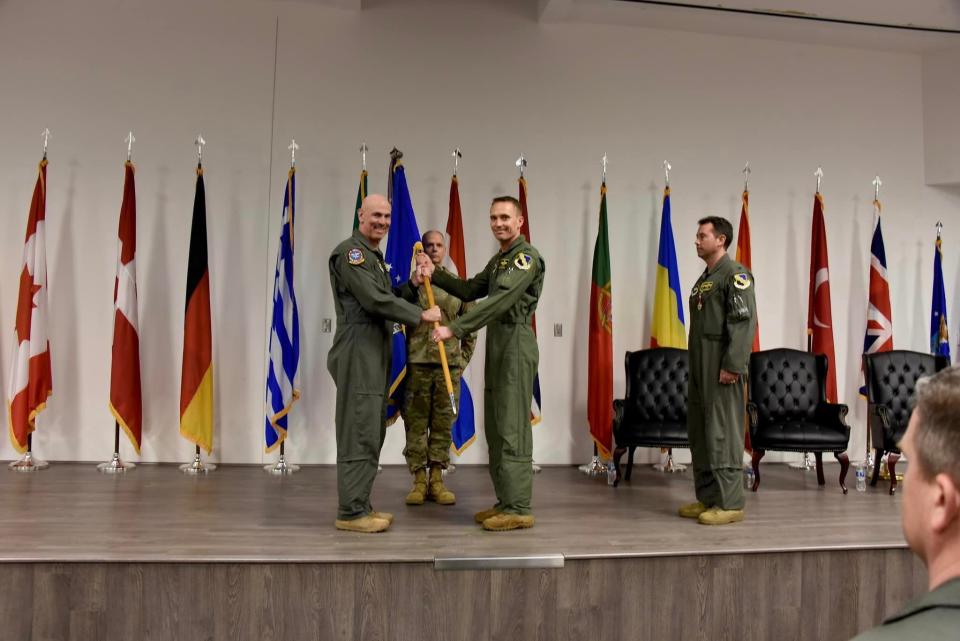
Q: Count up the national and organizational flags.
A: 14